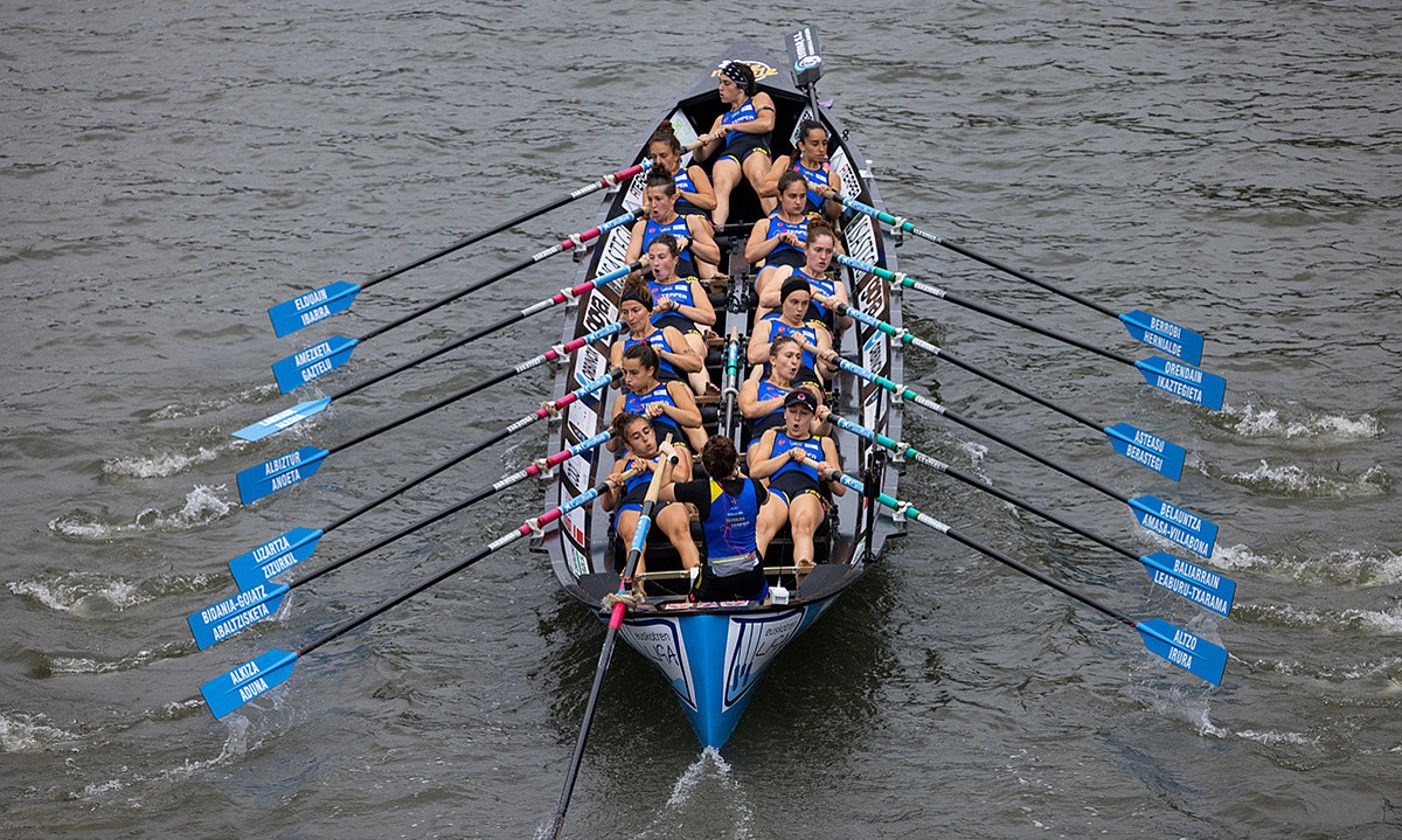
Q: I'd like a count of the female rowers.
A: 13